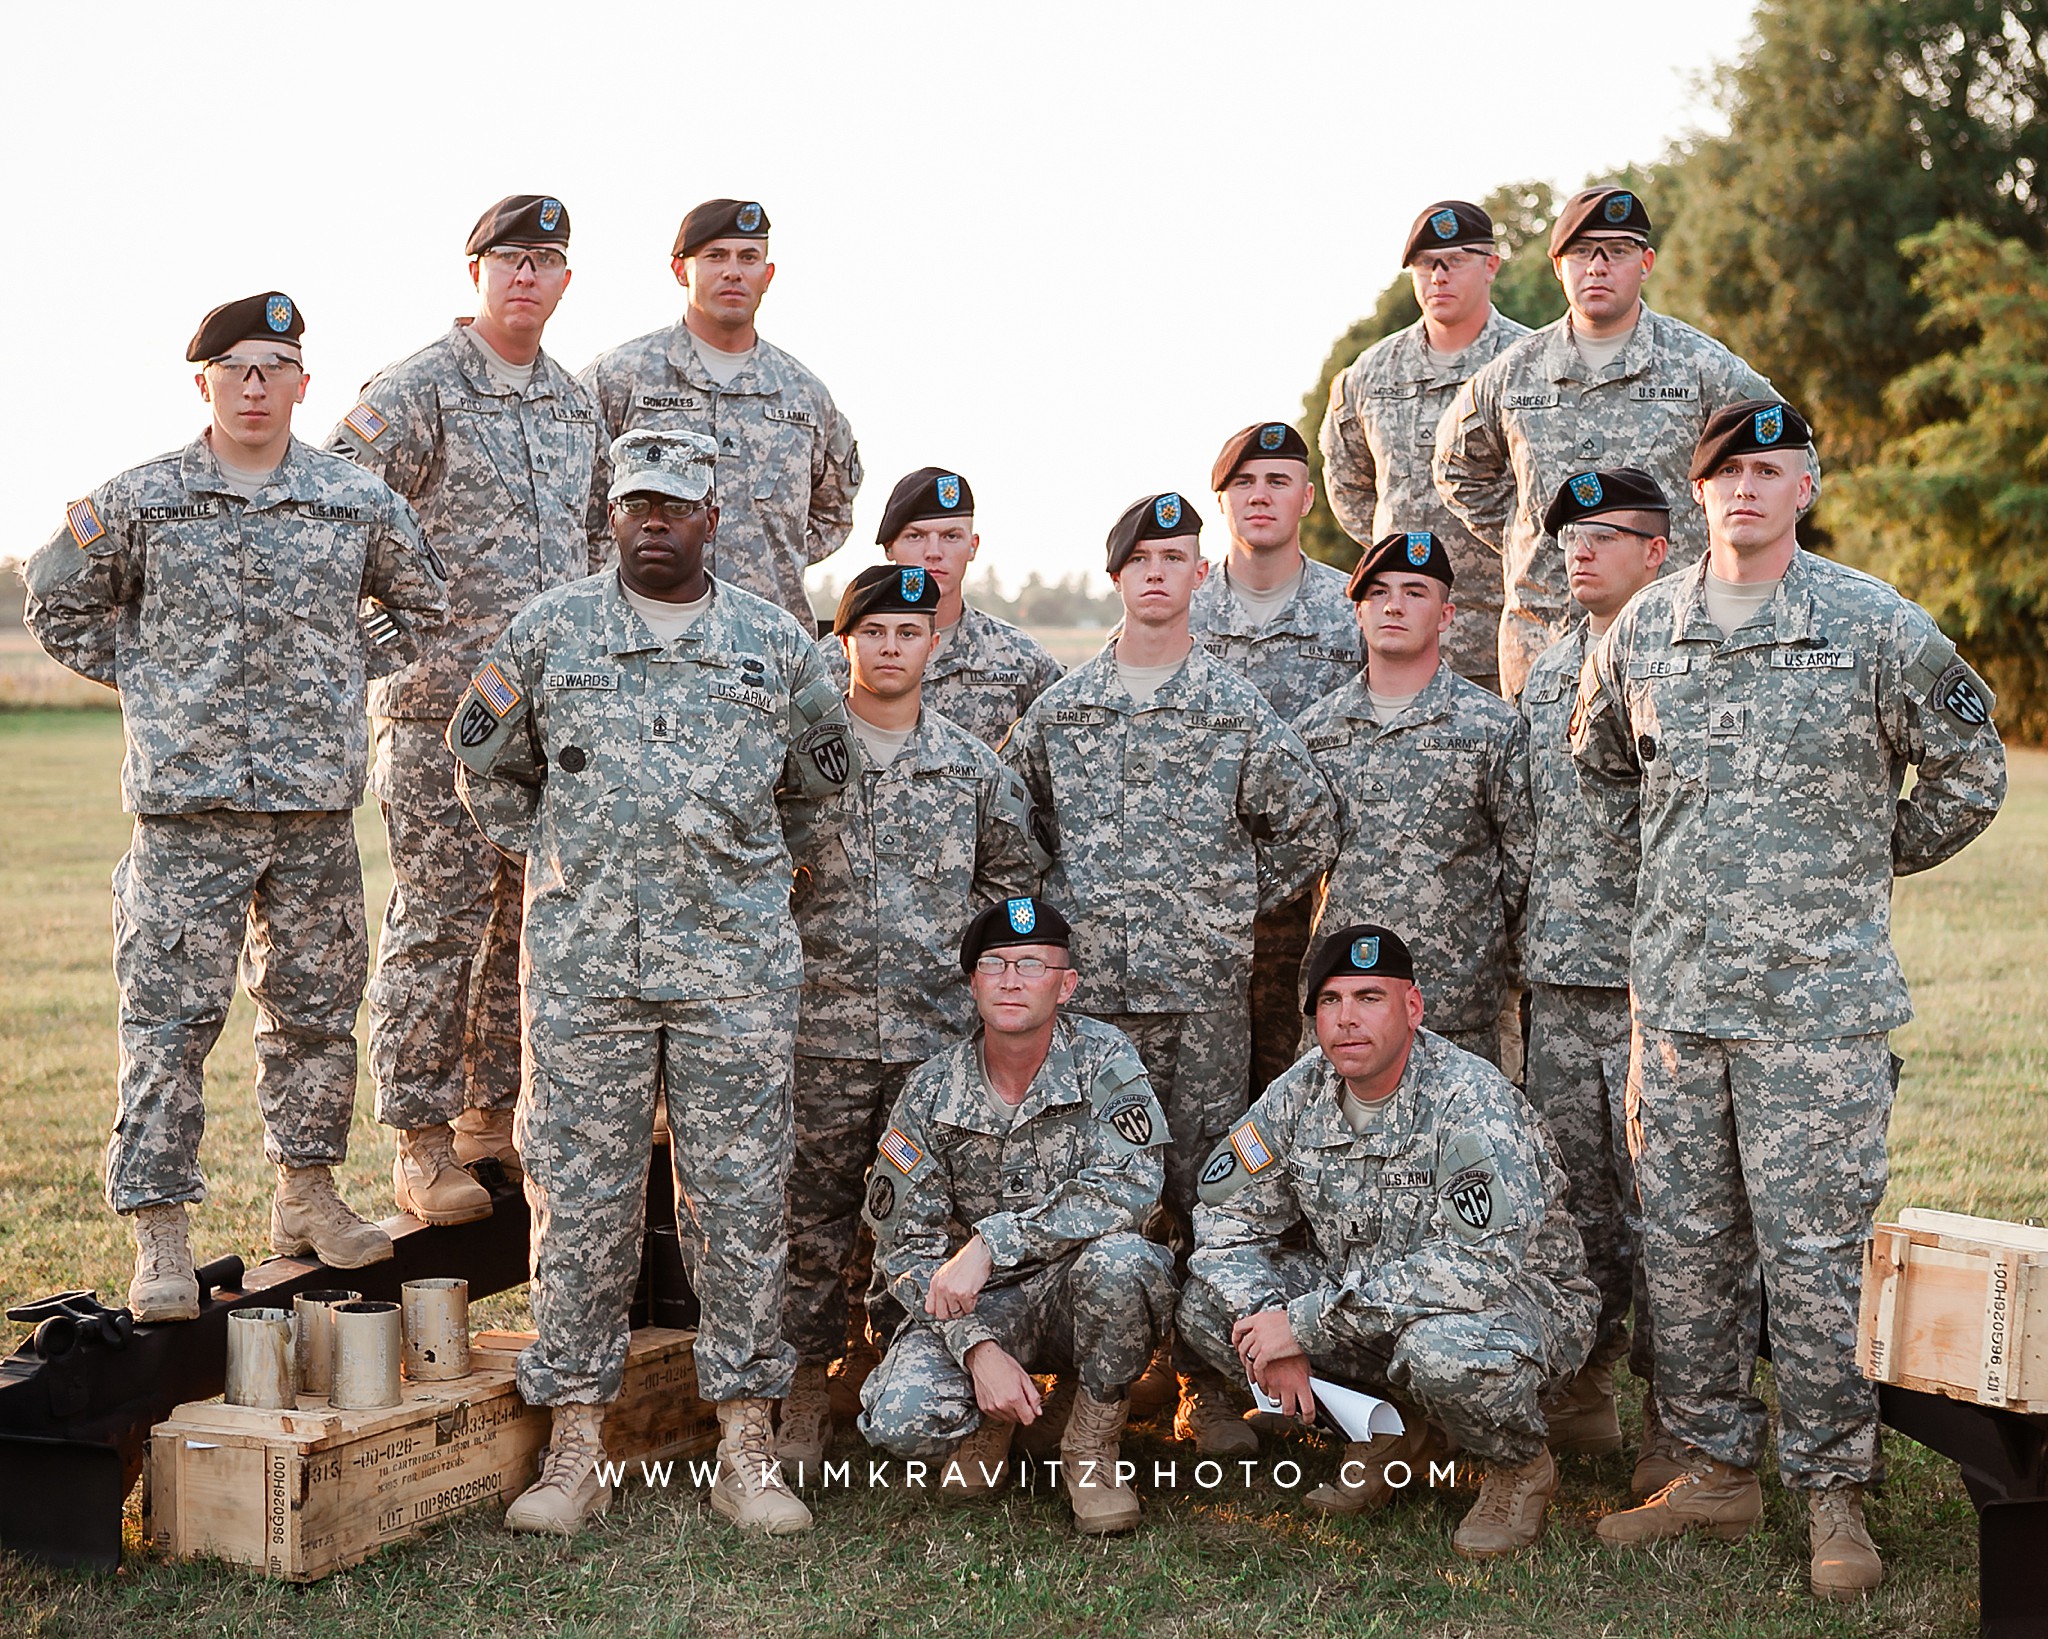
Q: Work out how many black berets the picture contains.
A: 14